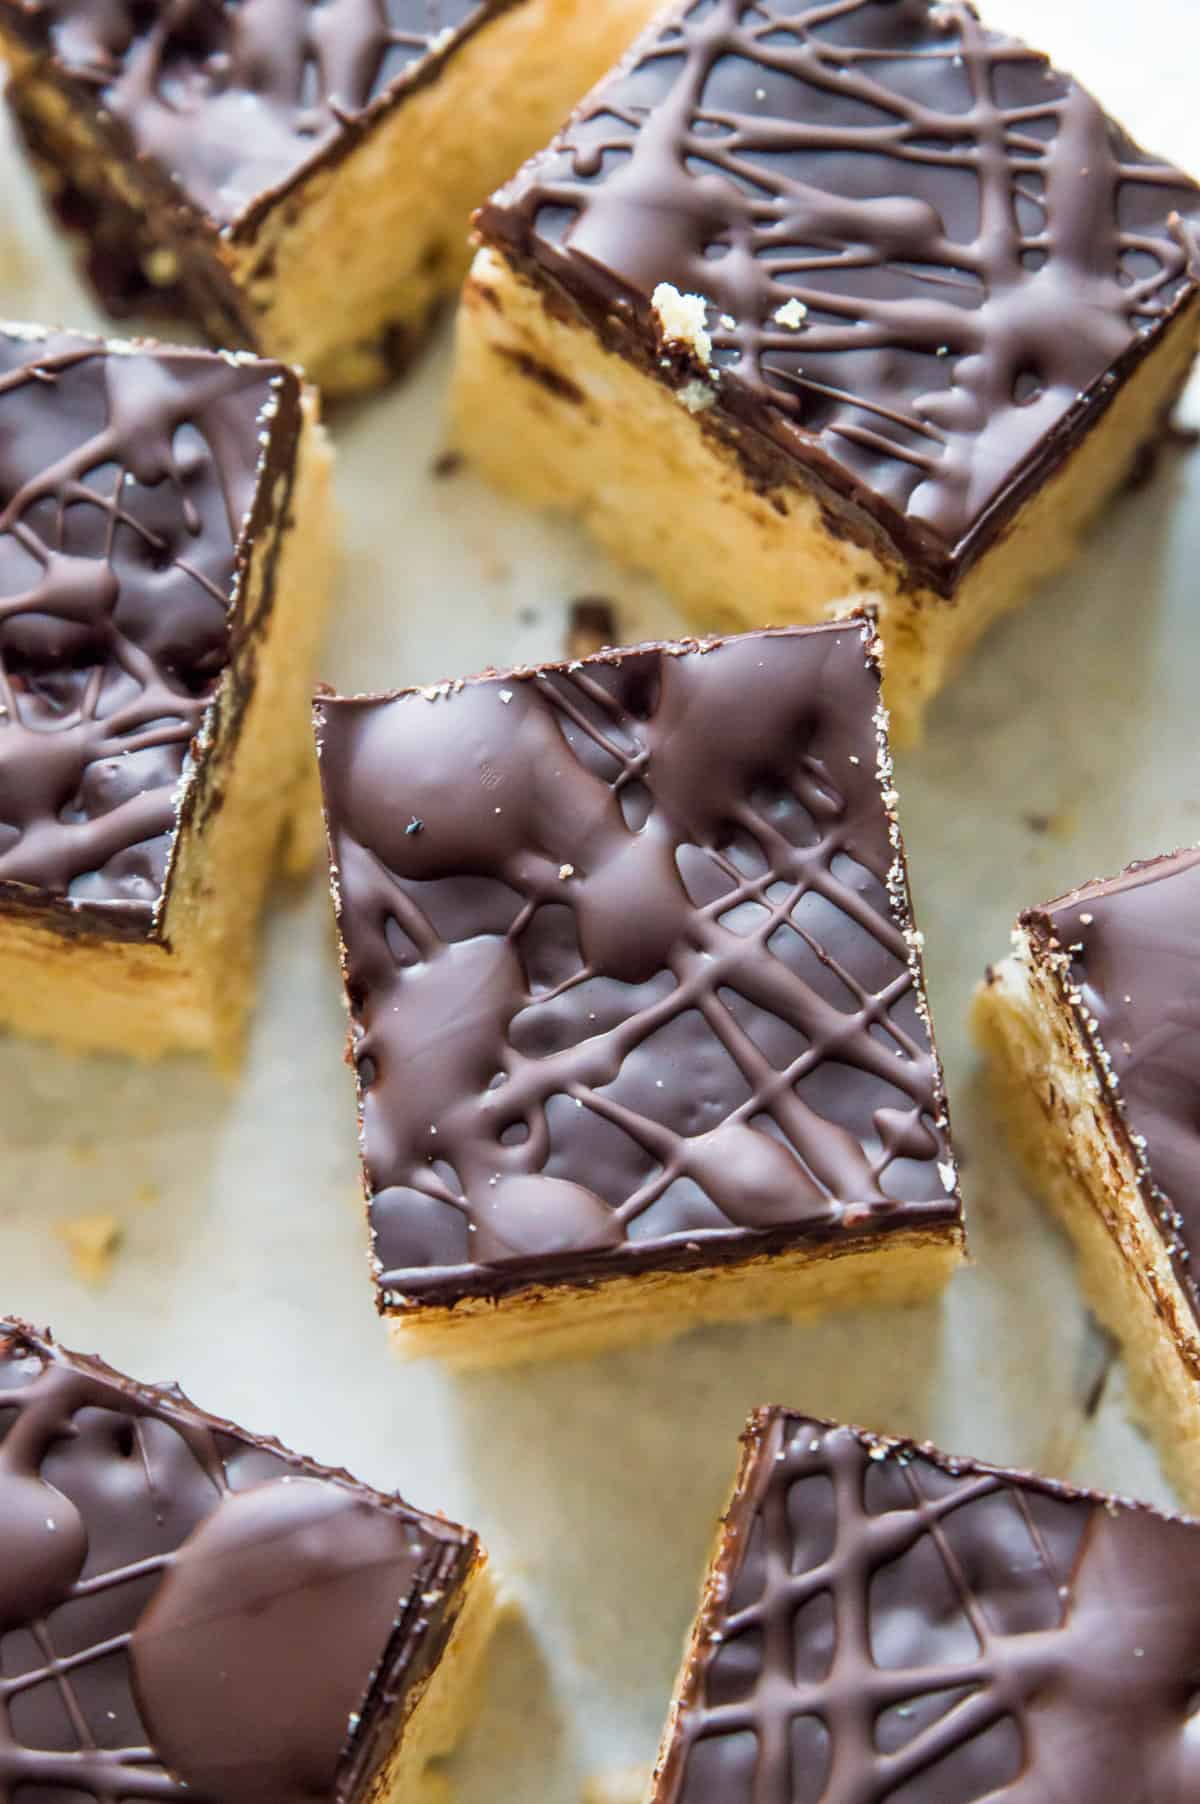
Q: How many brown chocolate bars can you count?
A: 7